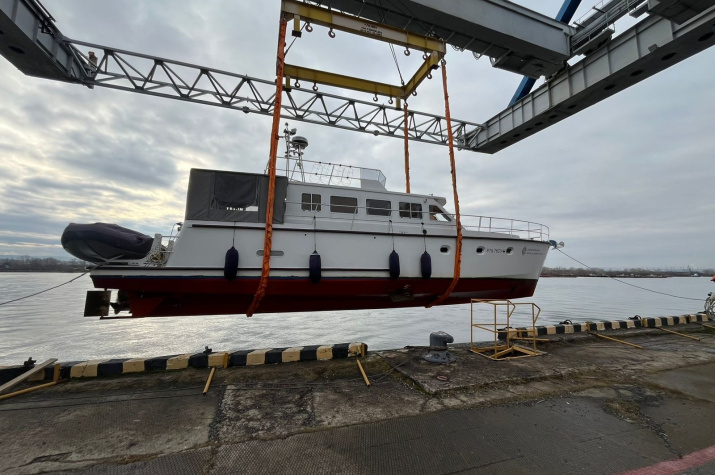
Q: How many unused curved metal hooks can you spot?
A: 10